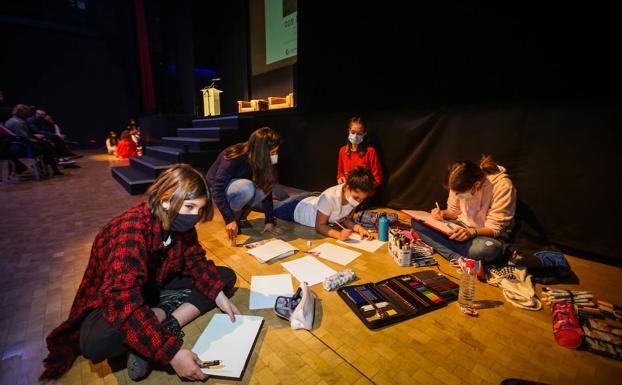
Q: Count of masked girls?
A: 5